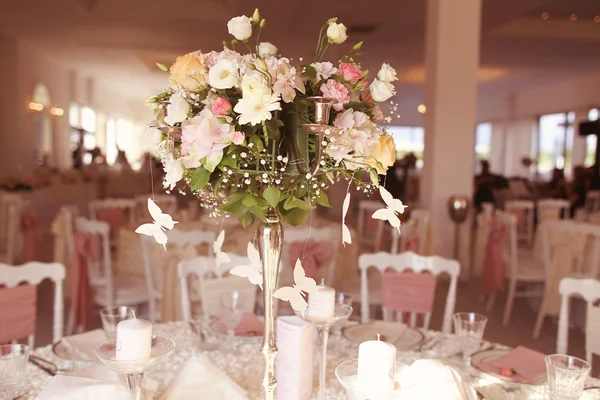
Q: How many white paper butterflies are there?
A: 6